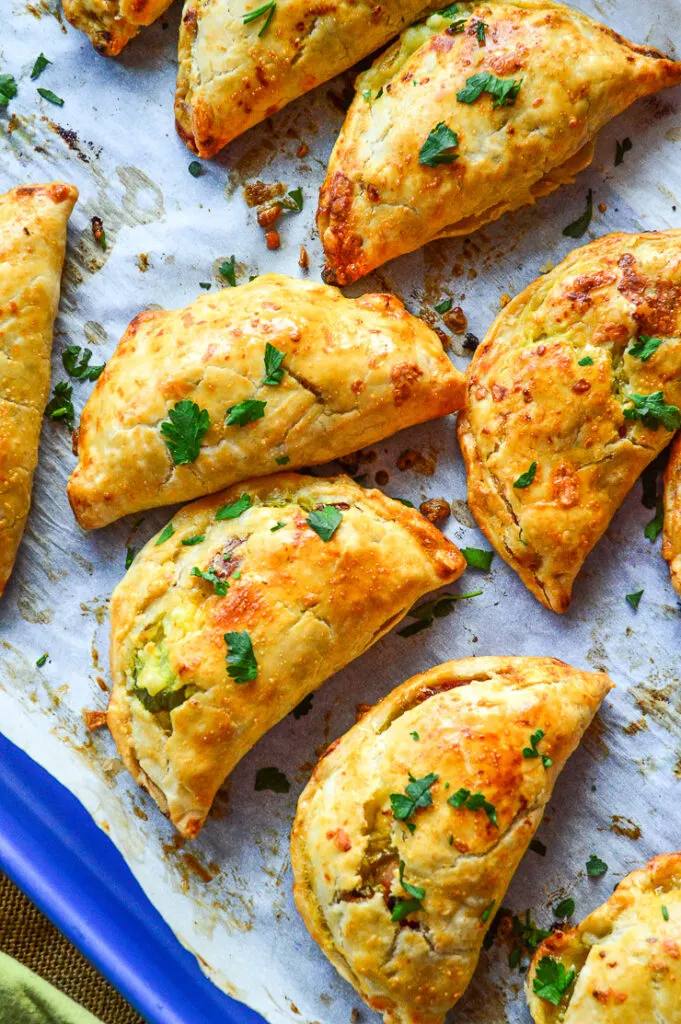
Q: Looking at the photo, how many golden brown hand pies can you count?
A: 10